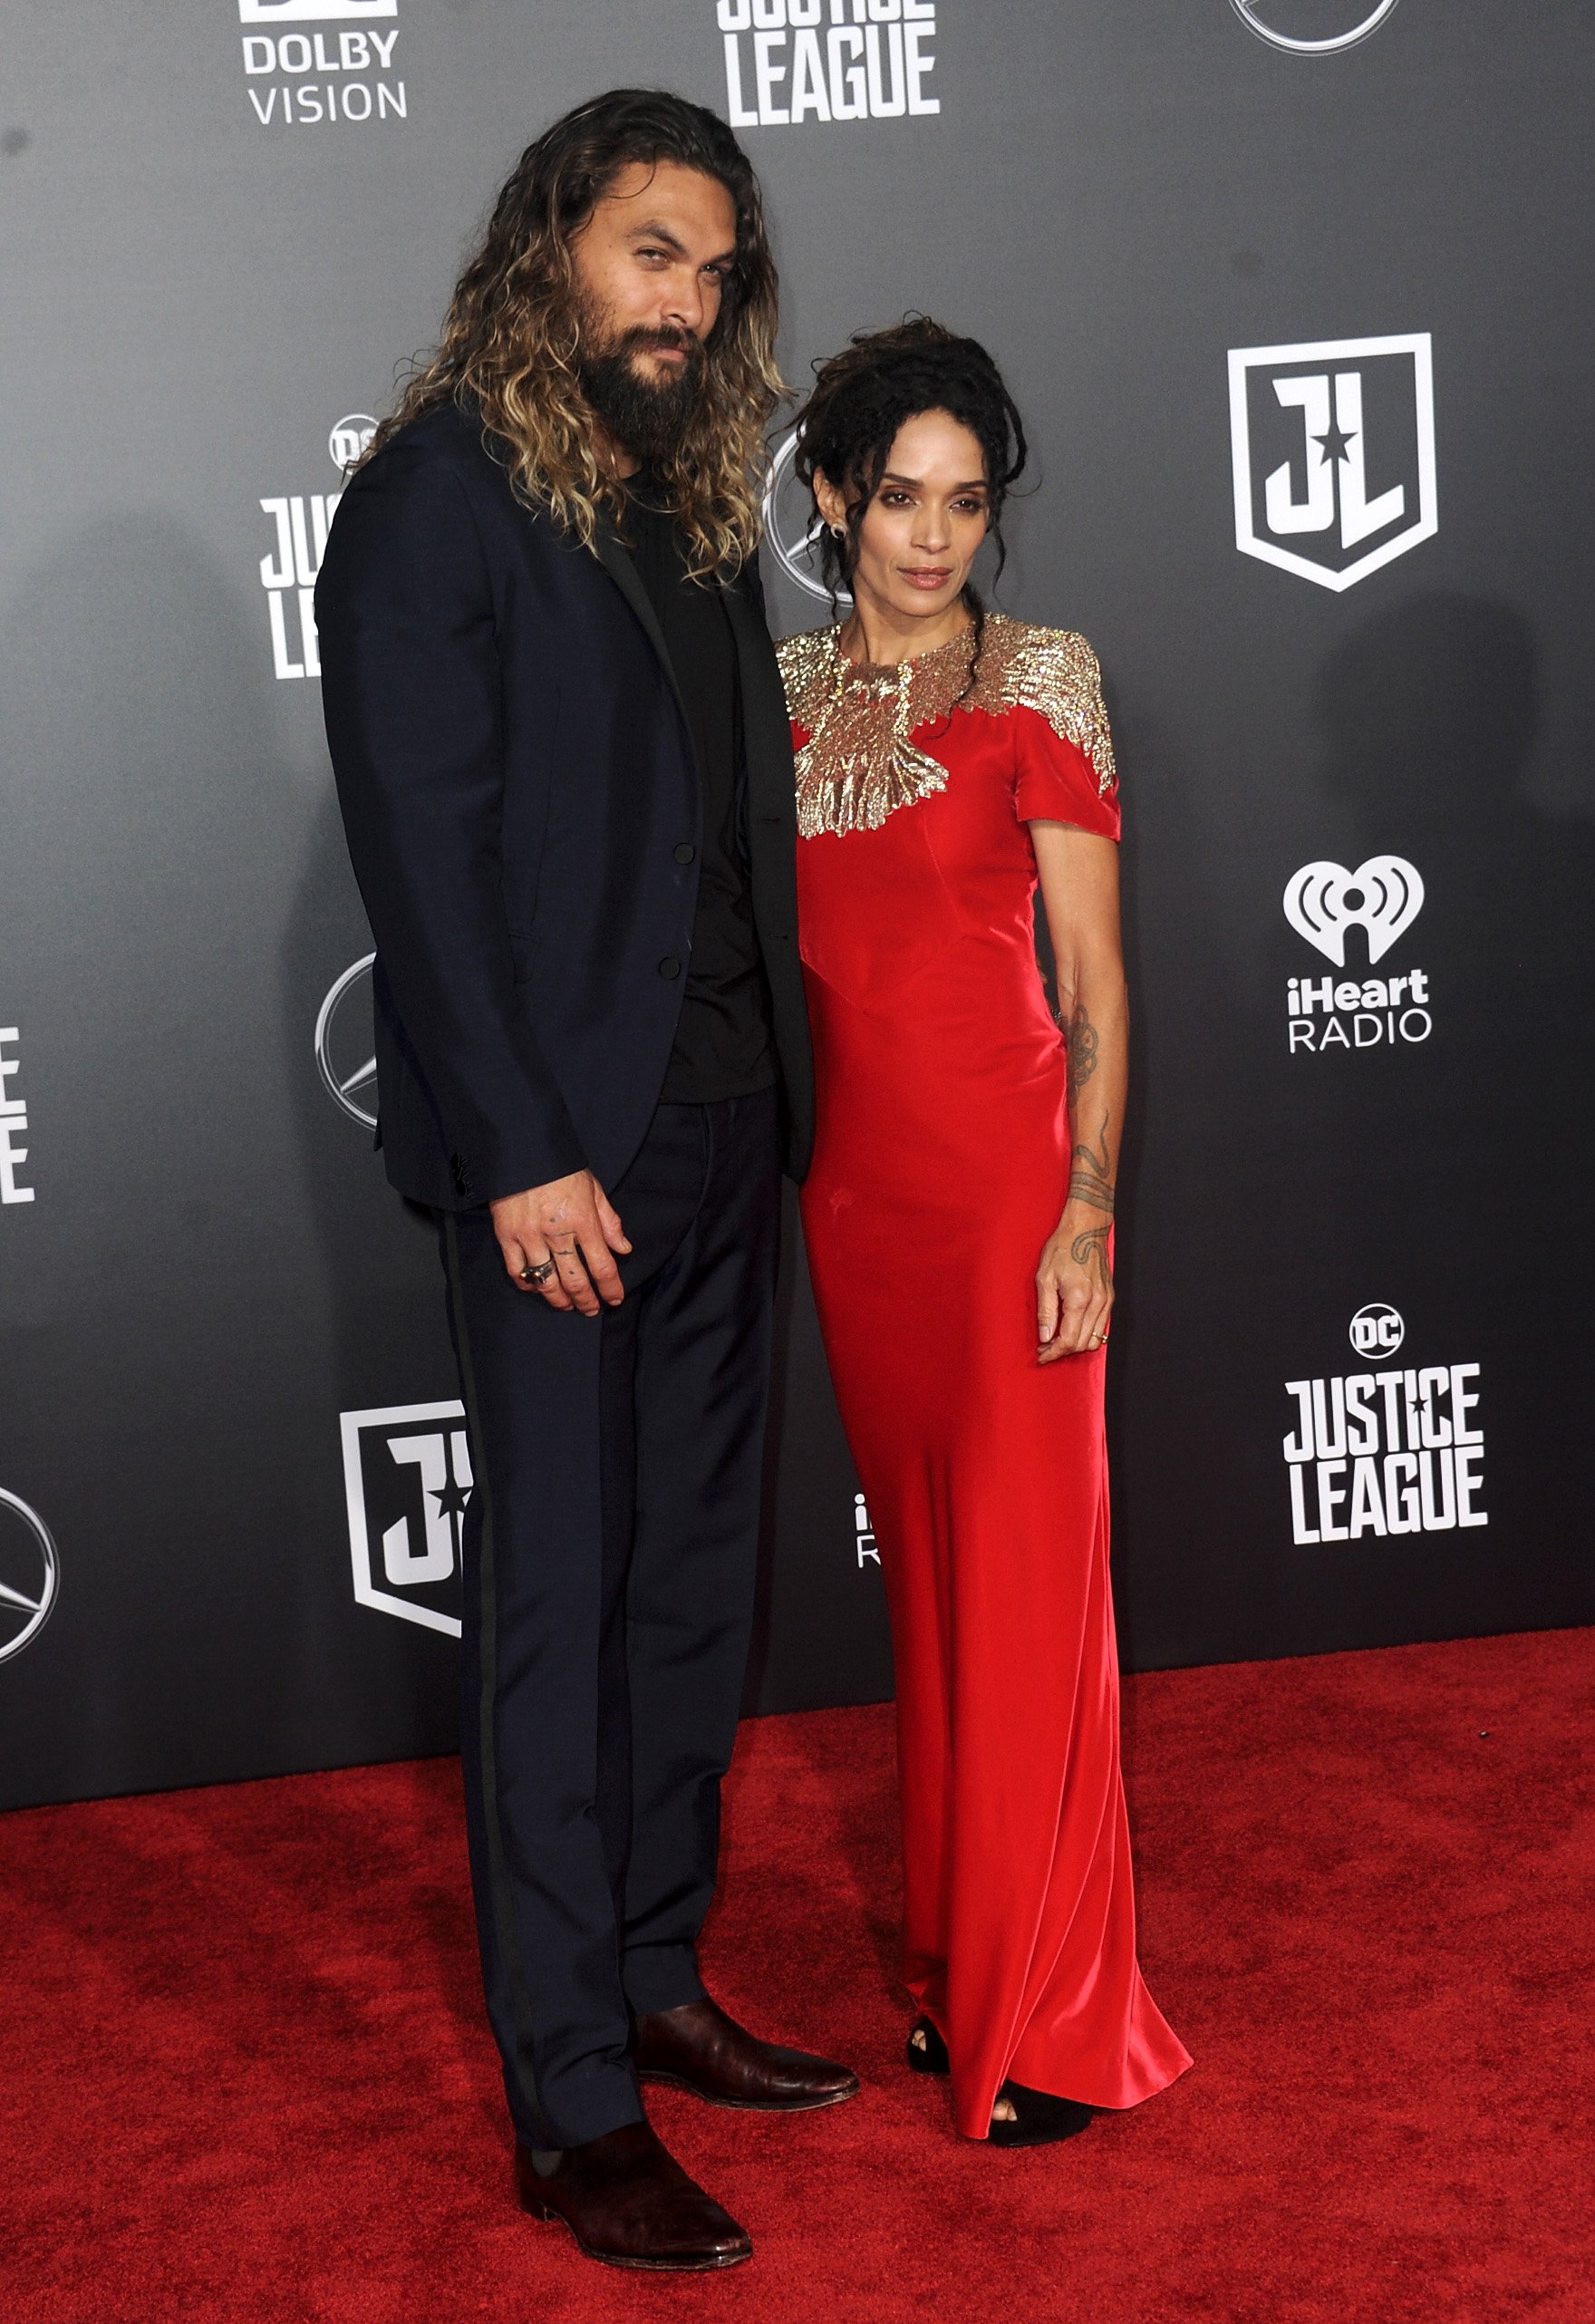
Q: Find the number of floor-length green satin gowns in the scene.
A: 0